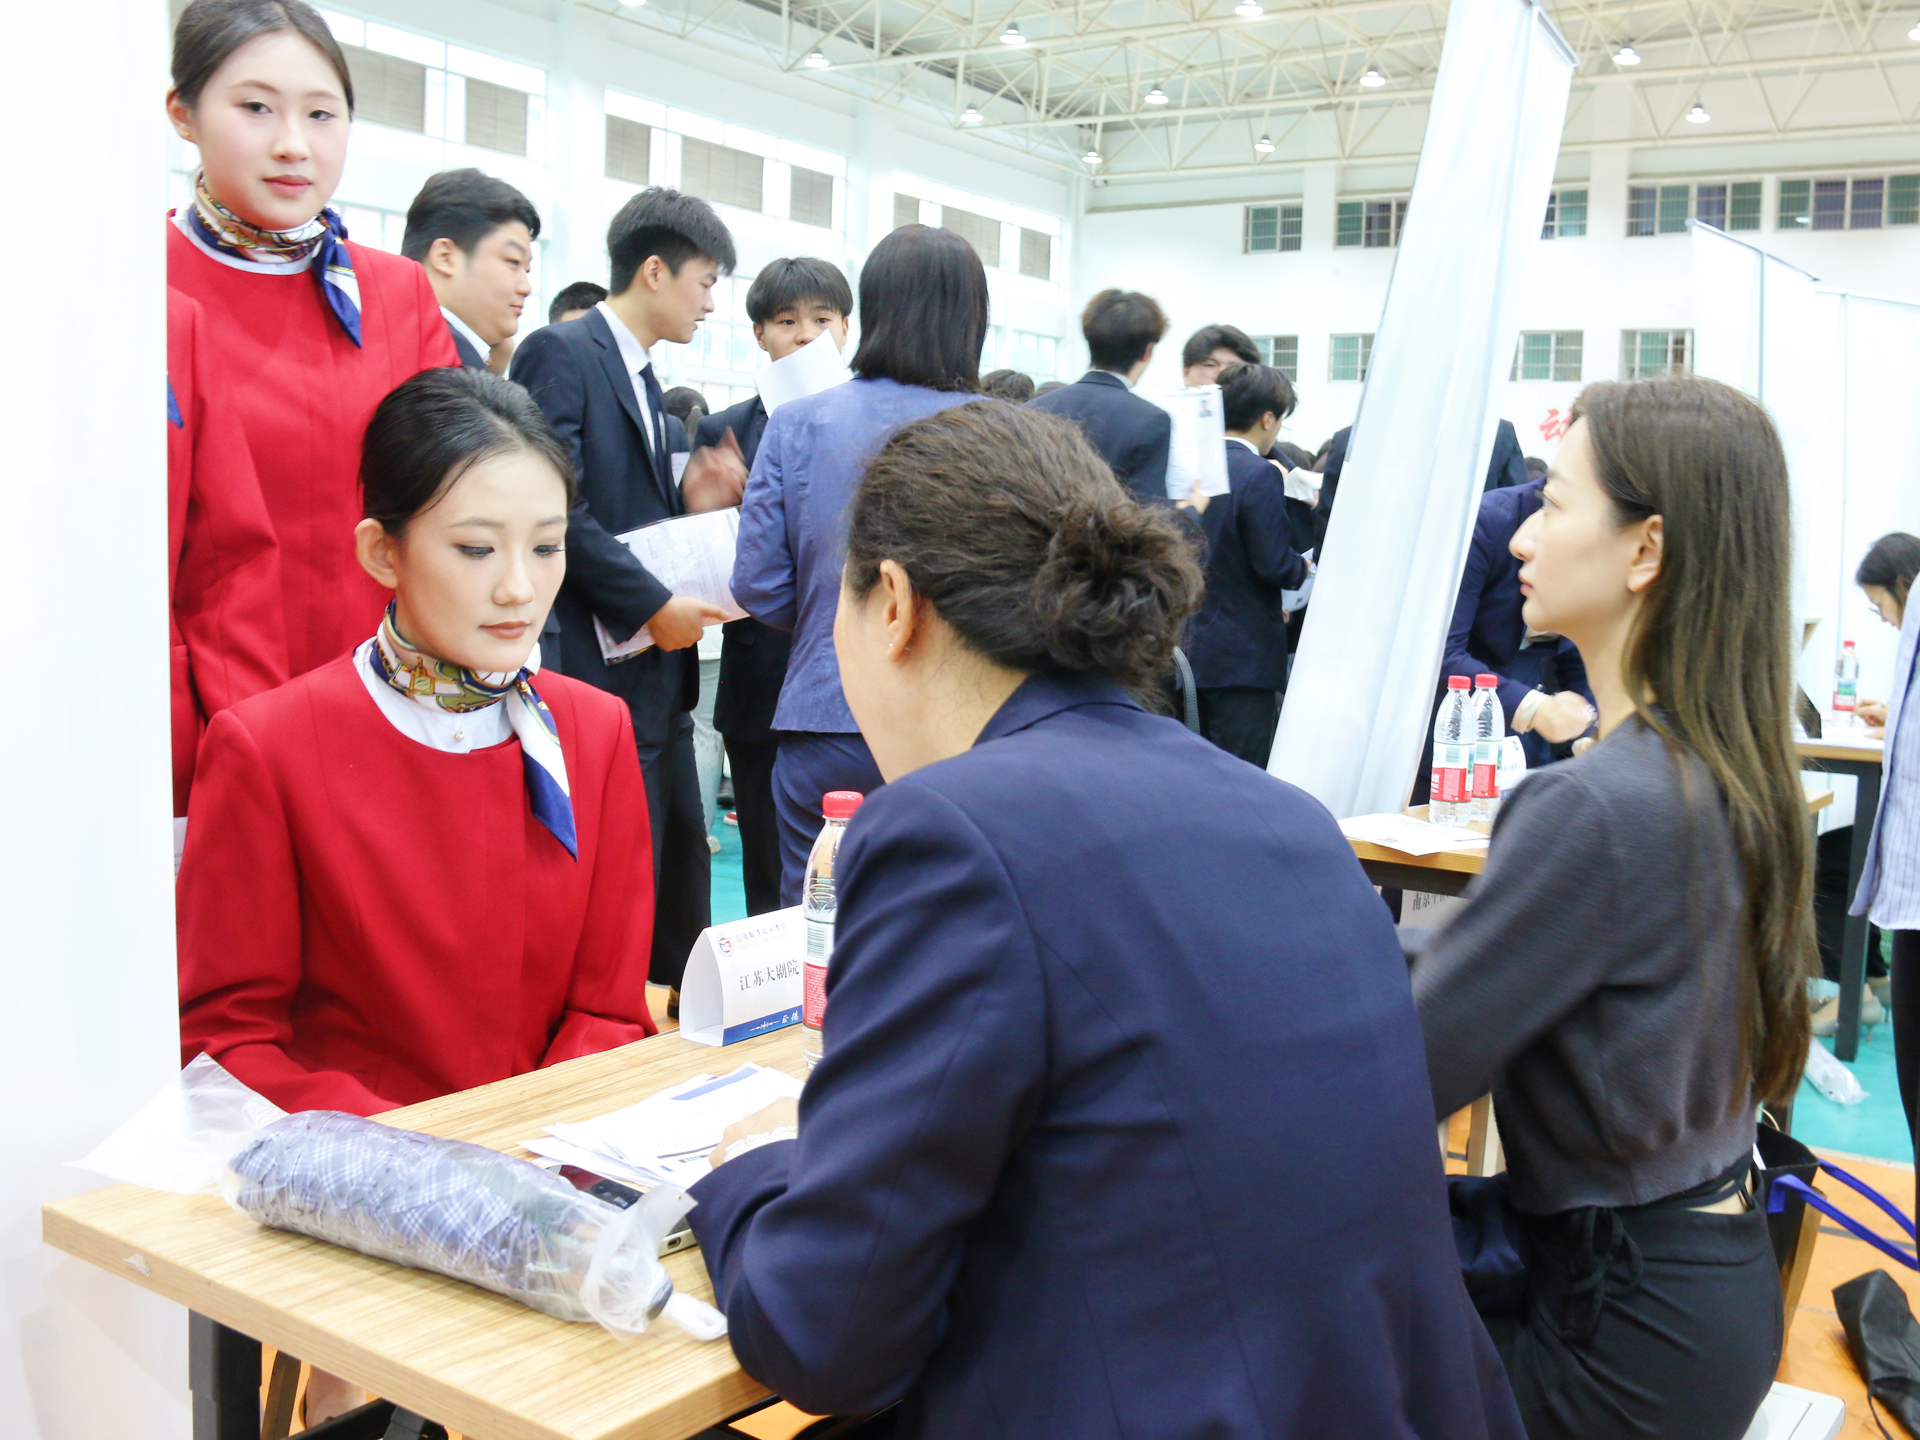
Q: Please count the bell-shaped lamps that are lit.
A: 12